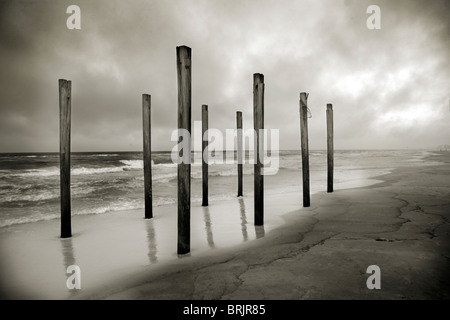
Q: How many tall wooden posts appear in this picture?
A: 8